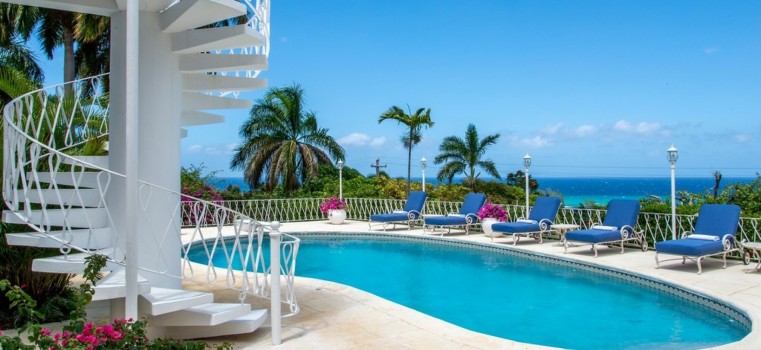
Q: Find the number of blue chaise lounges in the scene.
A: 5